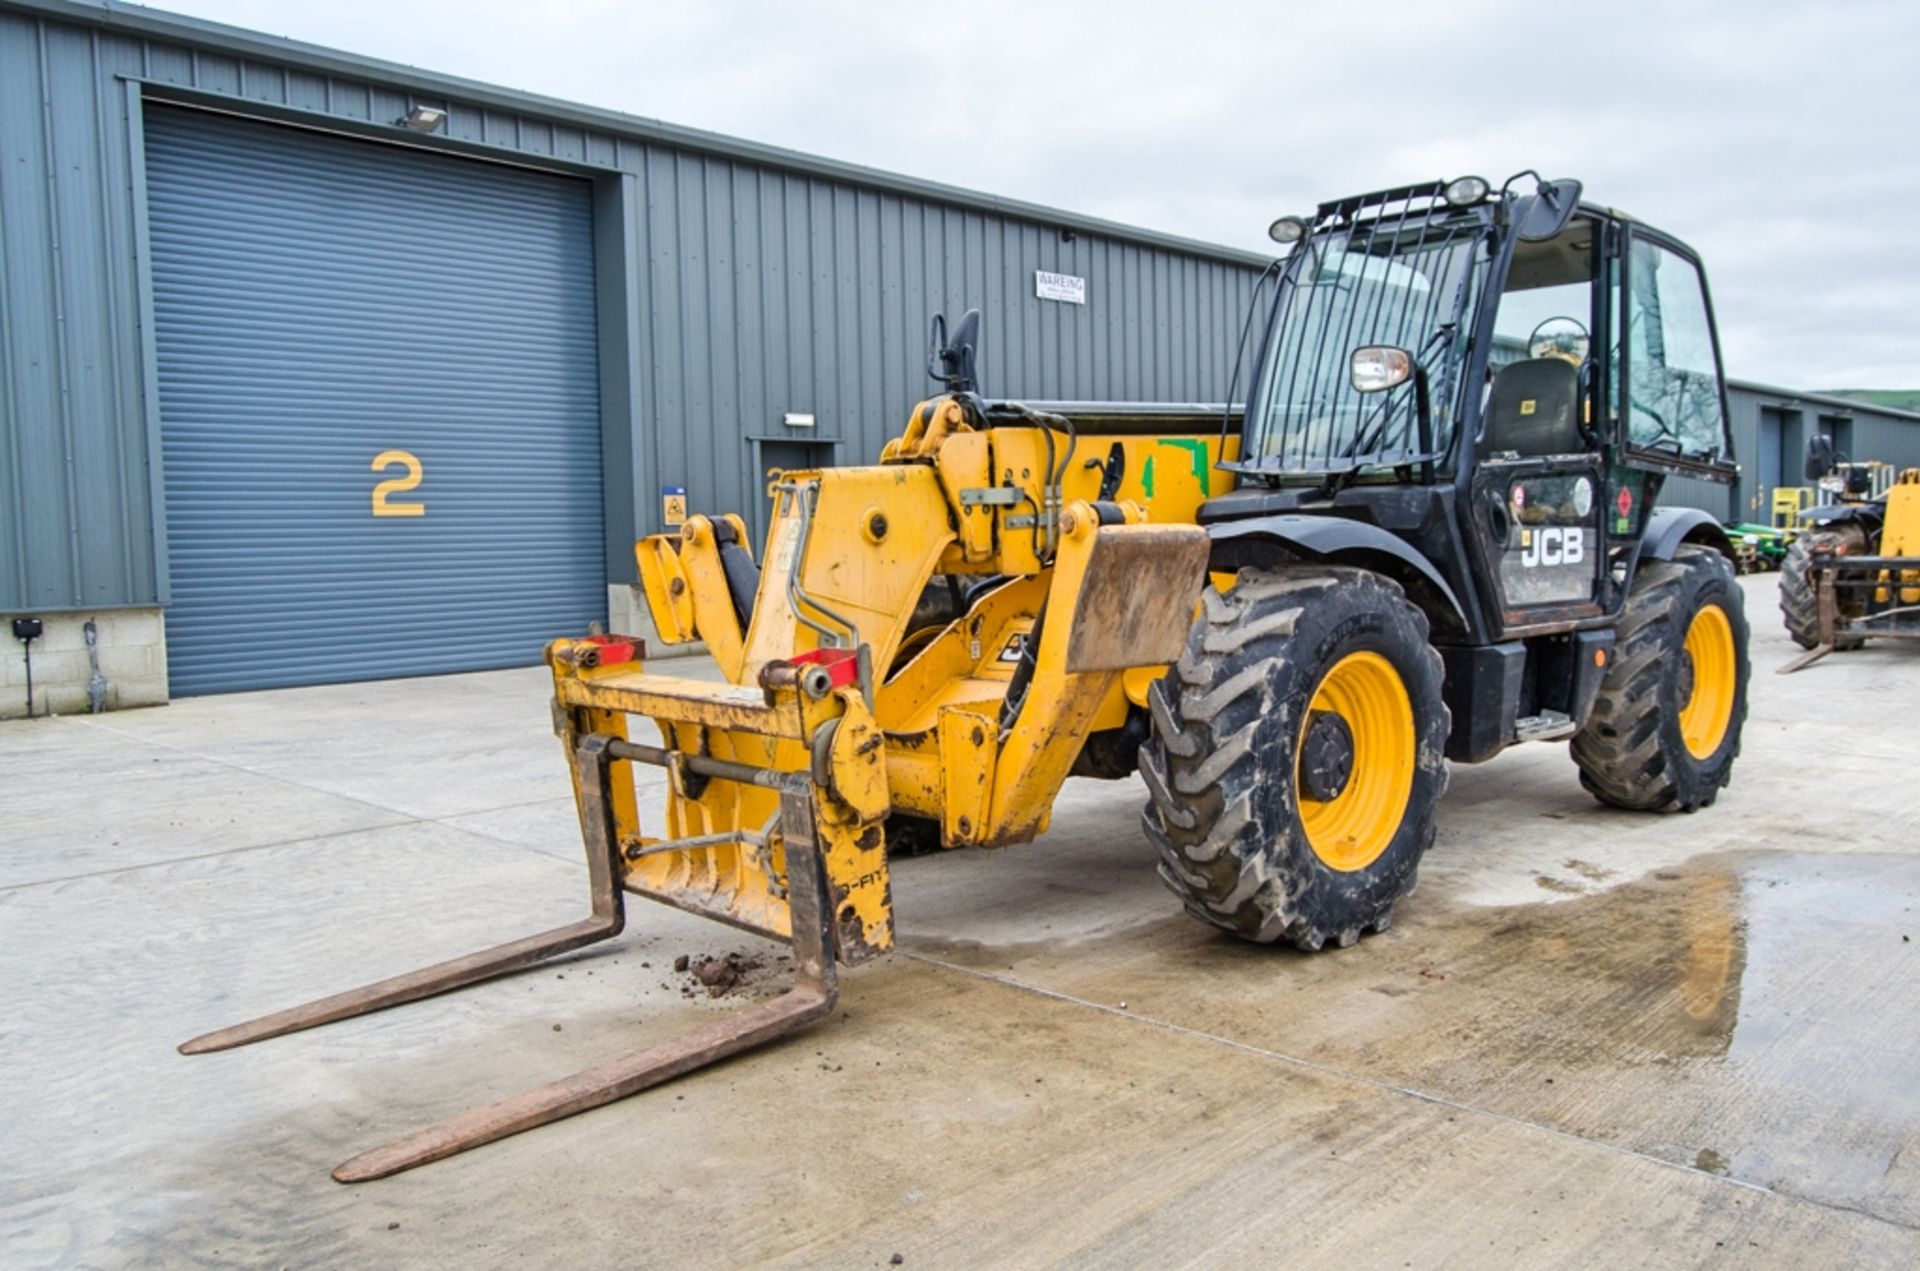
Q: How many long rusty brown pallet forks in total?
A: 2